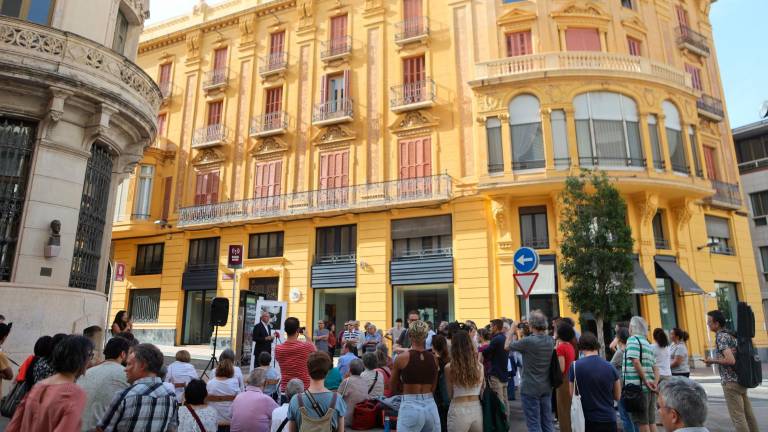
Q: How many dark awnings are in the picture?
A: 2